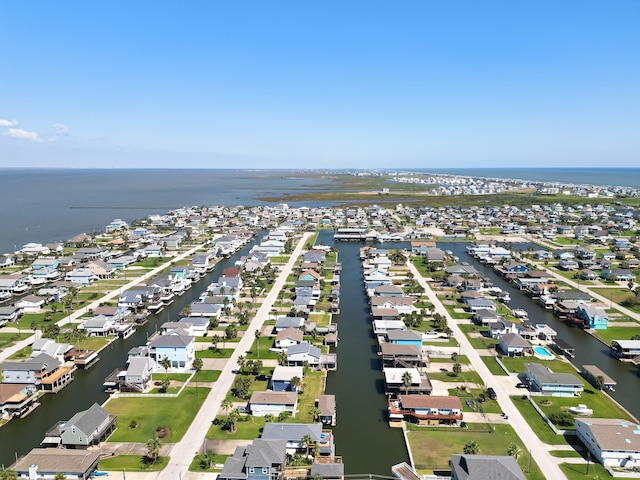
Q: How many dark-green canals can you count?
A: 3